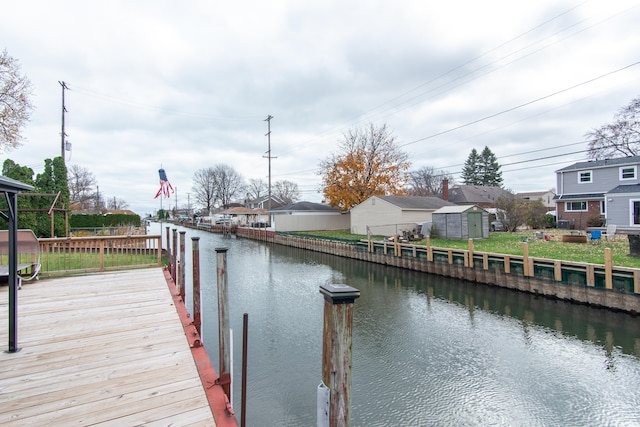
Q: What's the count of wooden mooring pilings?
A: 6